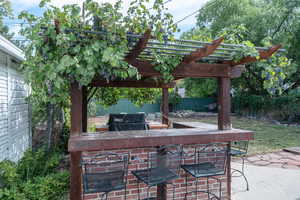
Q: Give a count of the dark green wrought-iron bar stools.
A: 4